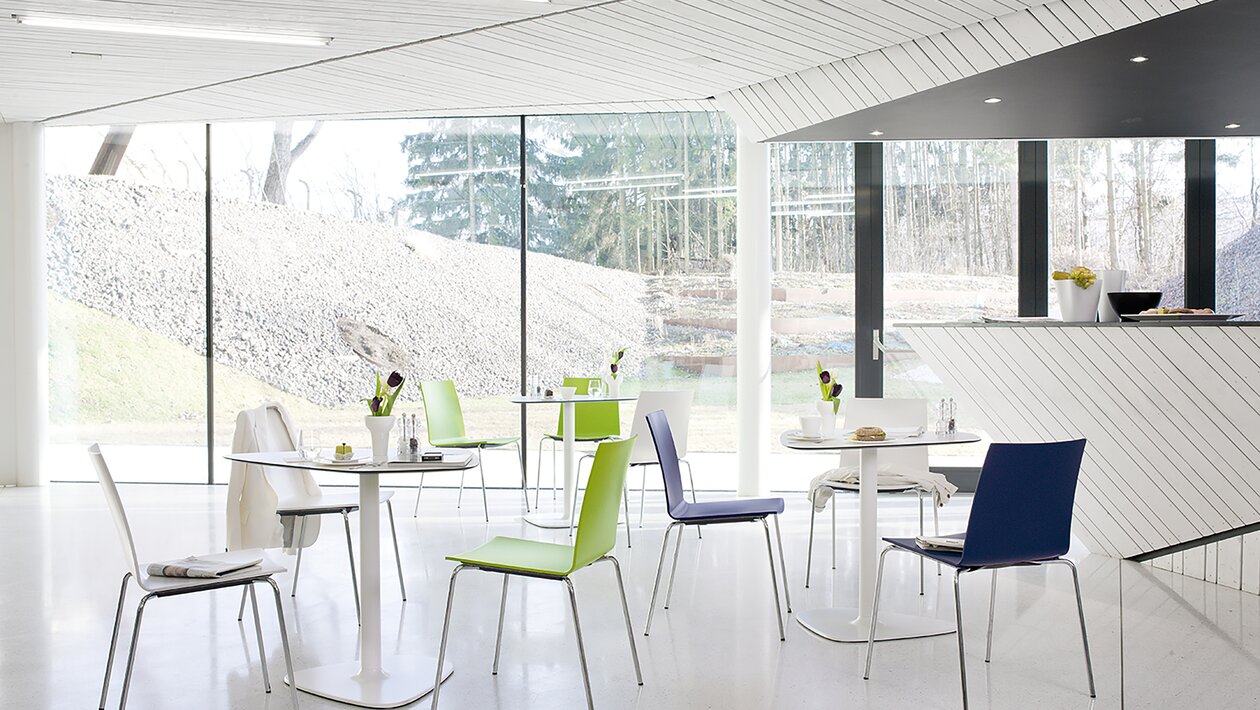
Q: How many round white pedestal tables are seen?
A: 3